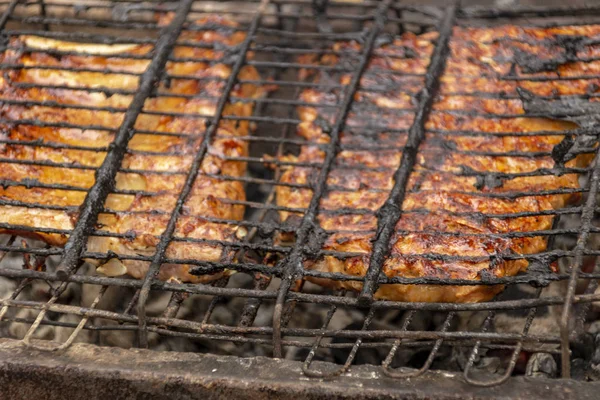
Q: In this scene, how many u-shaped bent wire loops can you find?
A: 4